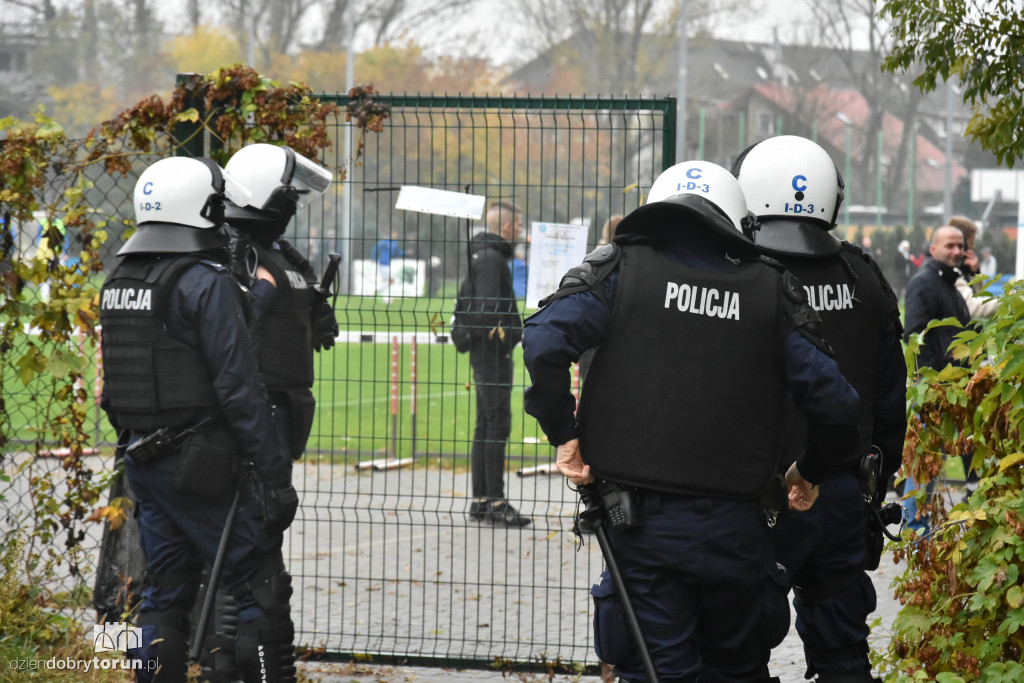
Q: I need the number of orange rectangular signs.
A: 0